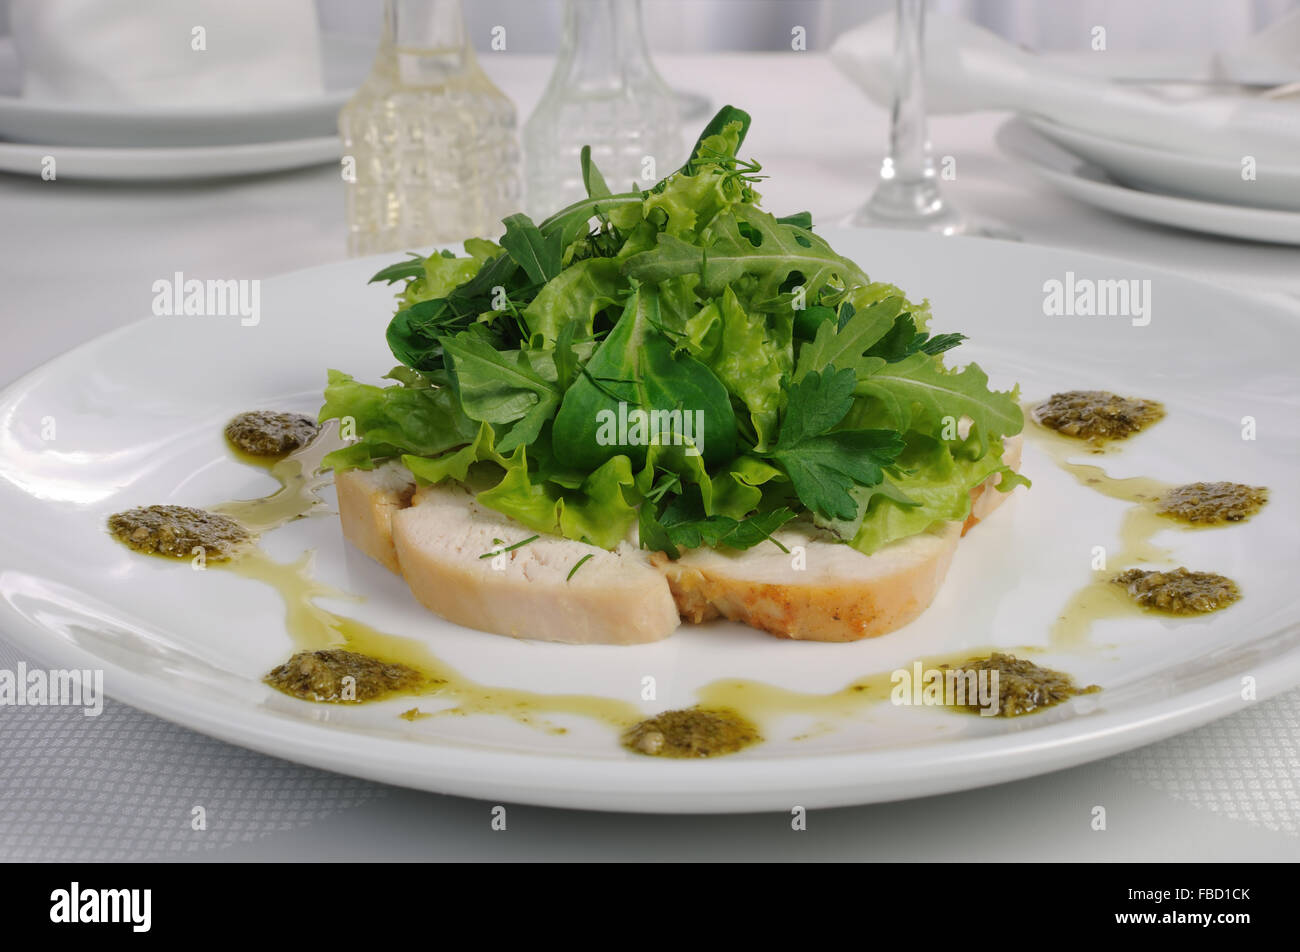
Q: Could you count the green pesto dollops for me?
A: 8